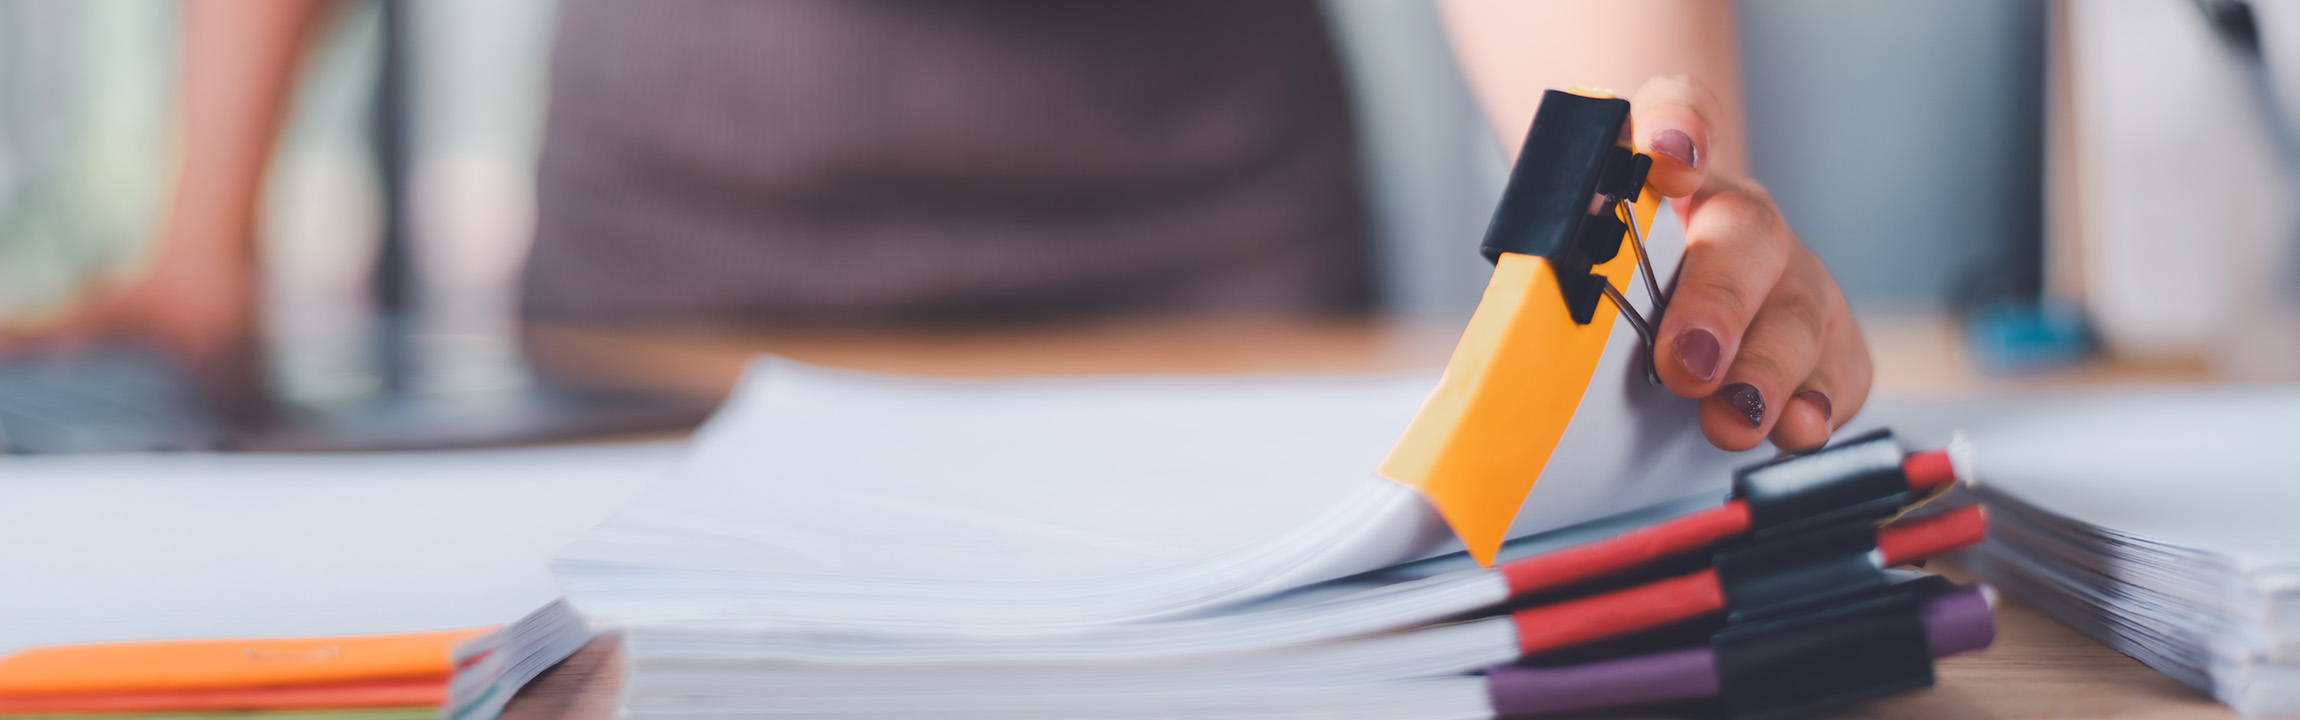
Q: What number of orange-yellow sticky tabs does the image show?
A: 1